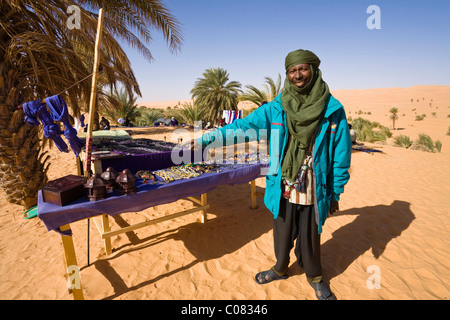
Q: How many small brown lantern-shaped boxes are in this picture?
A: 3